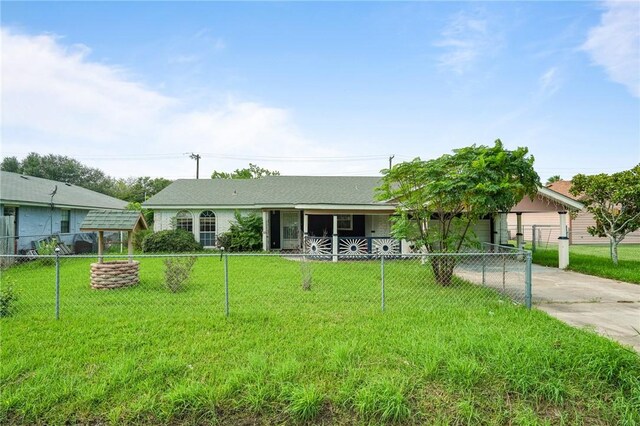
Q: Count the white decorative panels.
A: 3